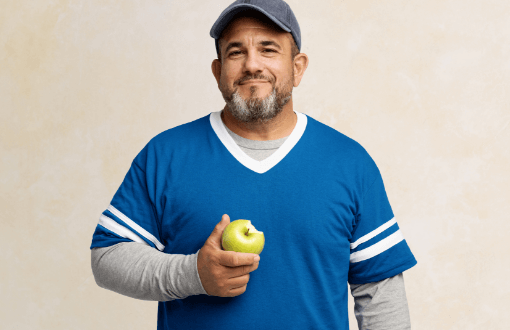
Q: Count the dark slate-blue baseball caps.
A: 1